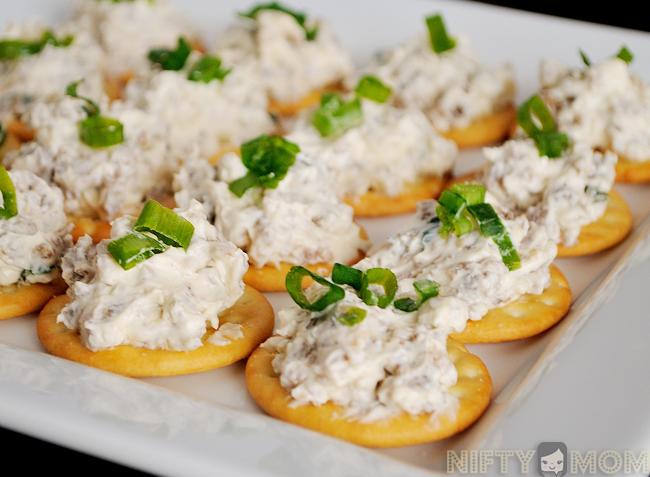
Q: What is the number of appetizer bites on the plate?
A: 14